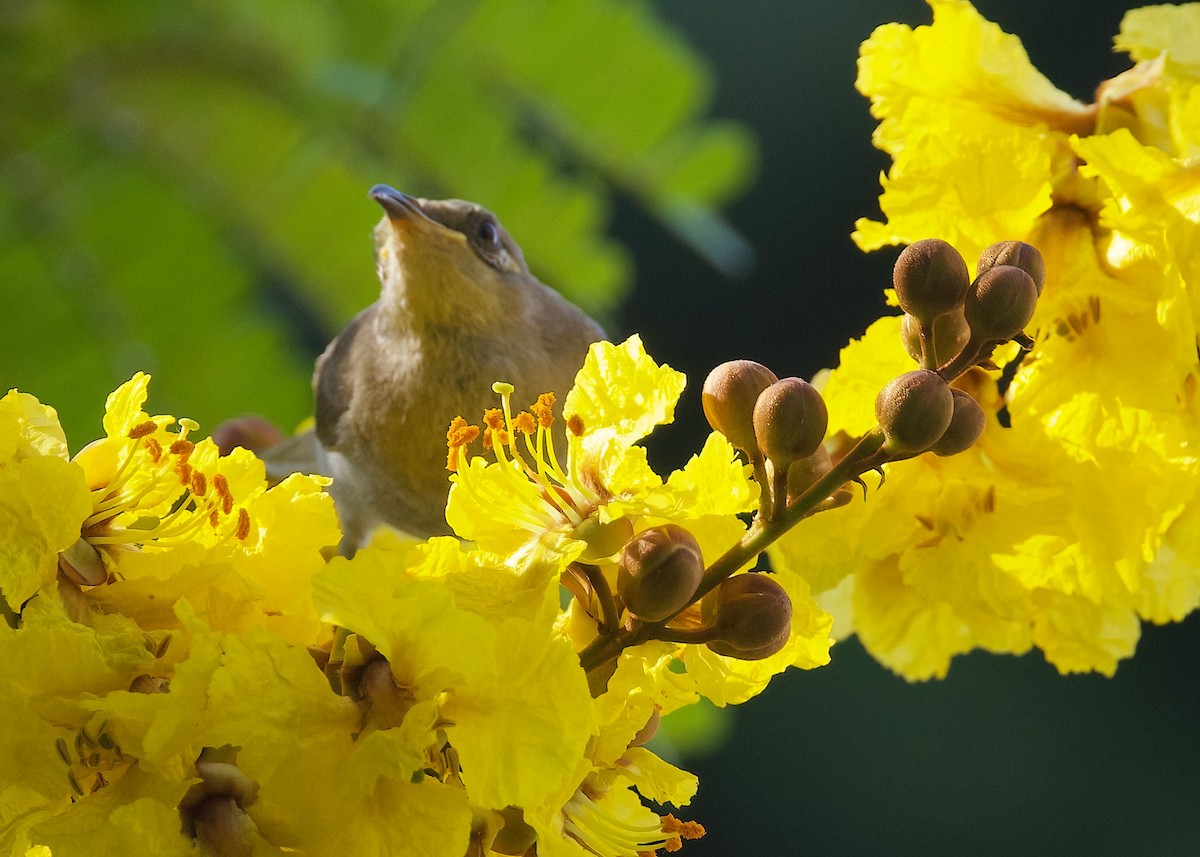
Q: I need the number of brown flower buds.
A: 11